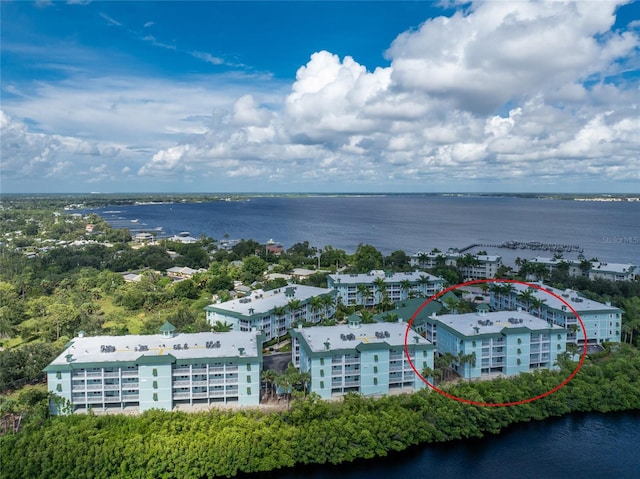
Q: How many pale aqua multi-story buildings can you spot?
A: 6